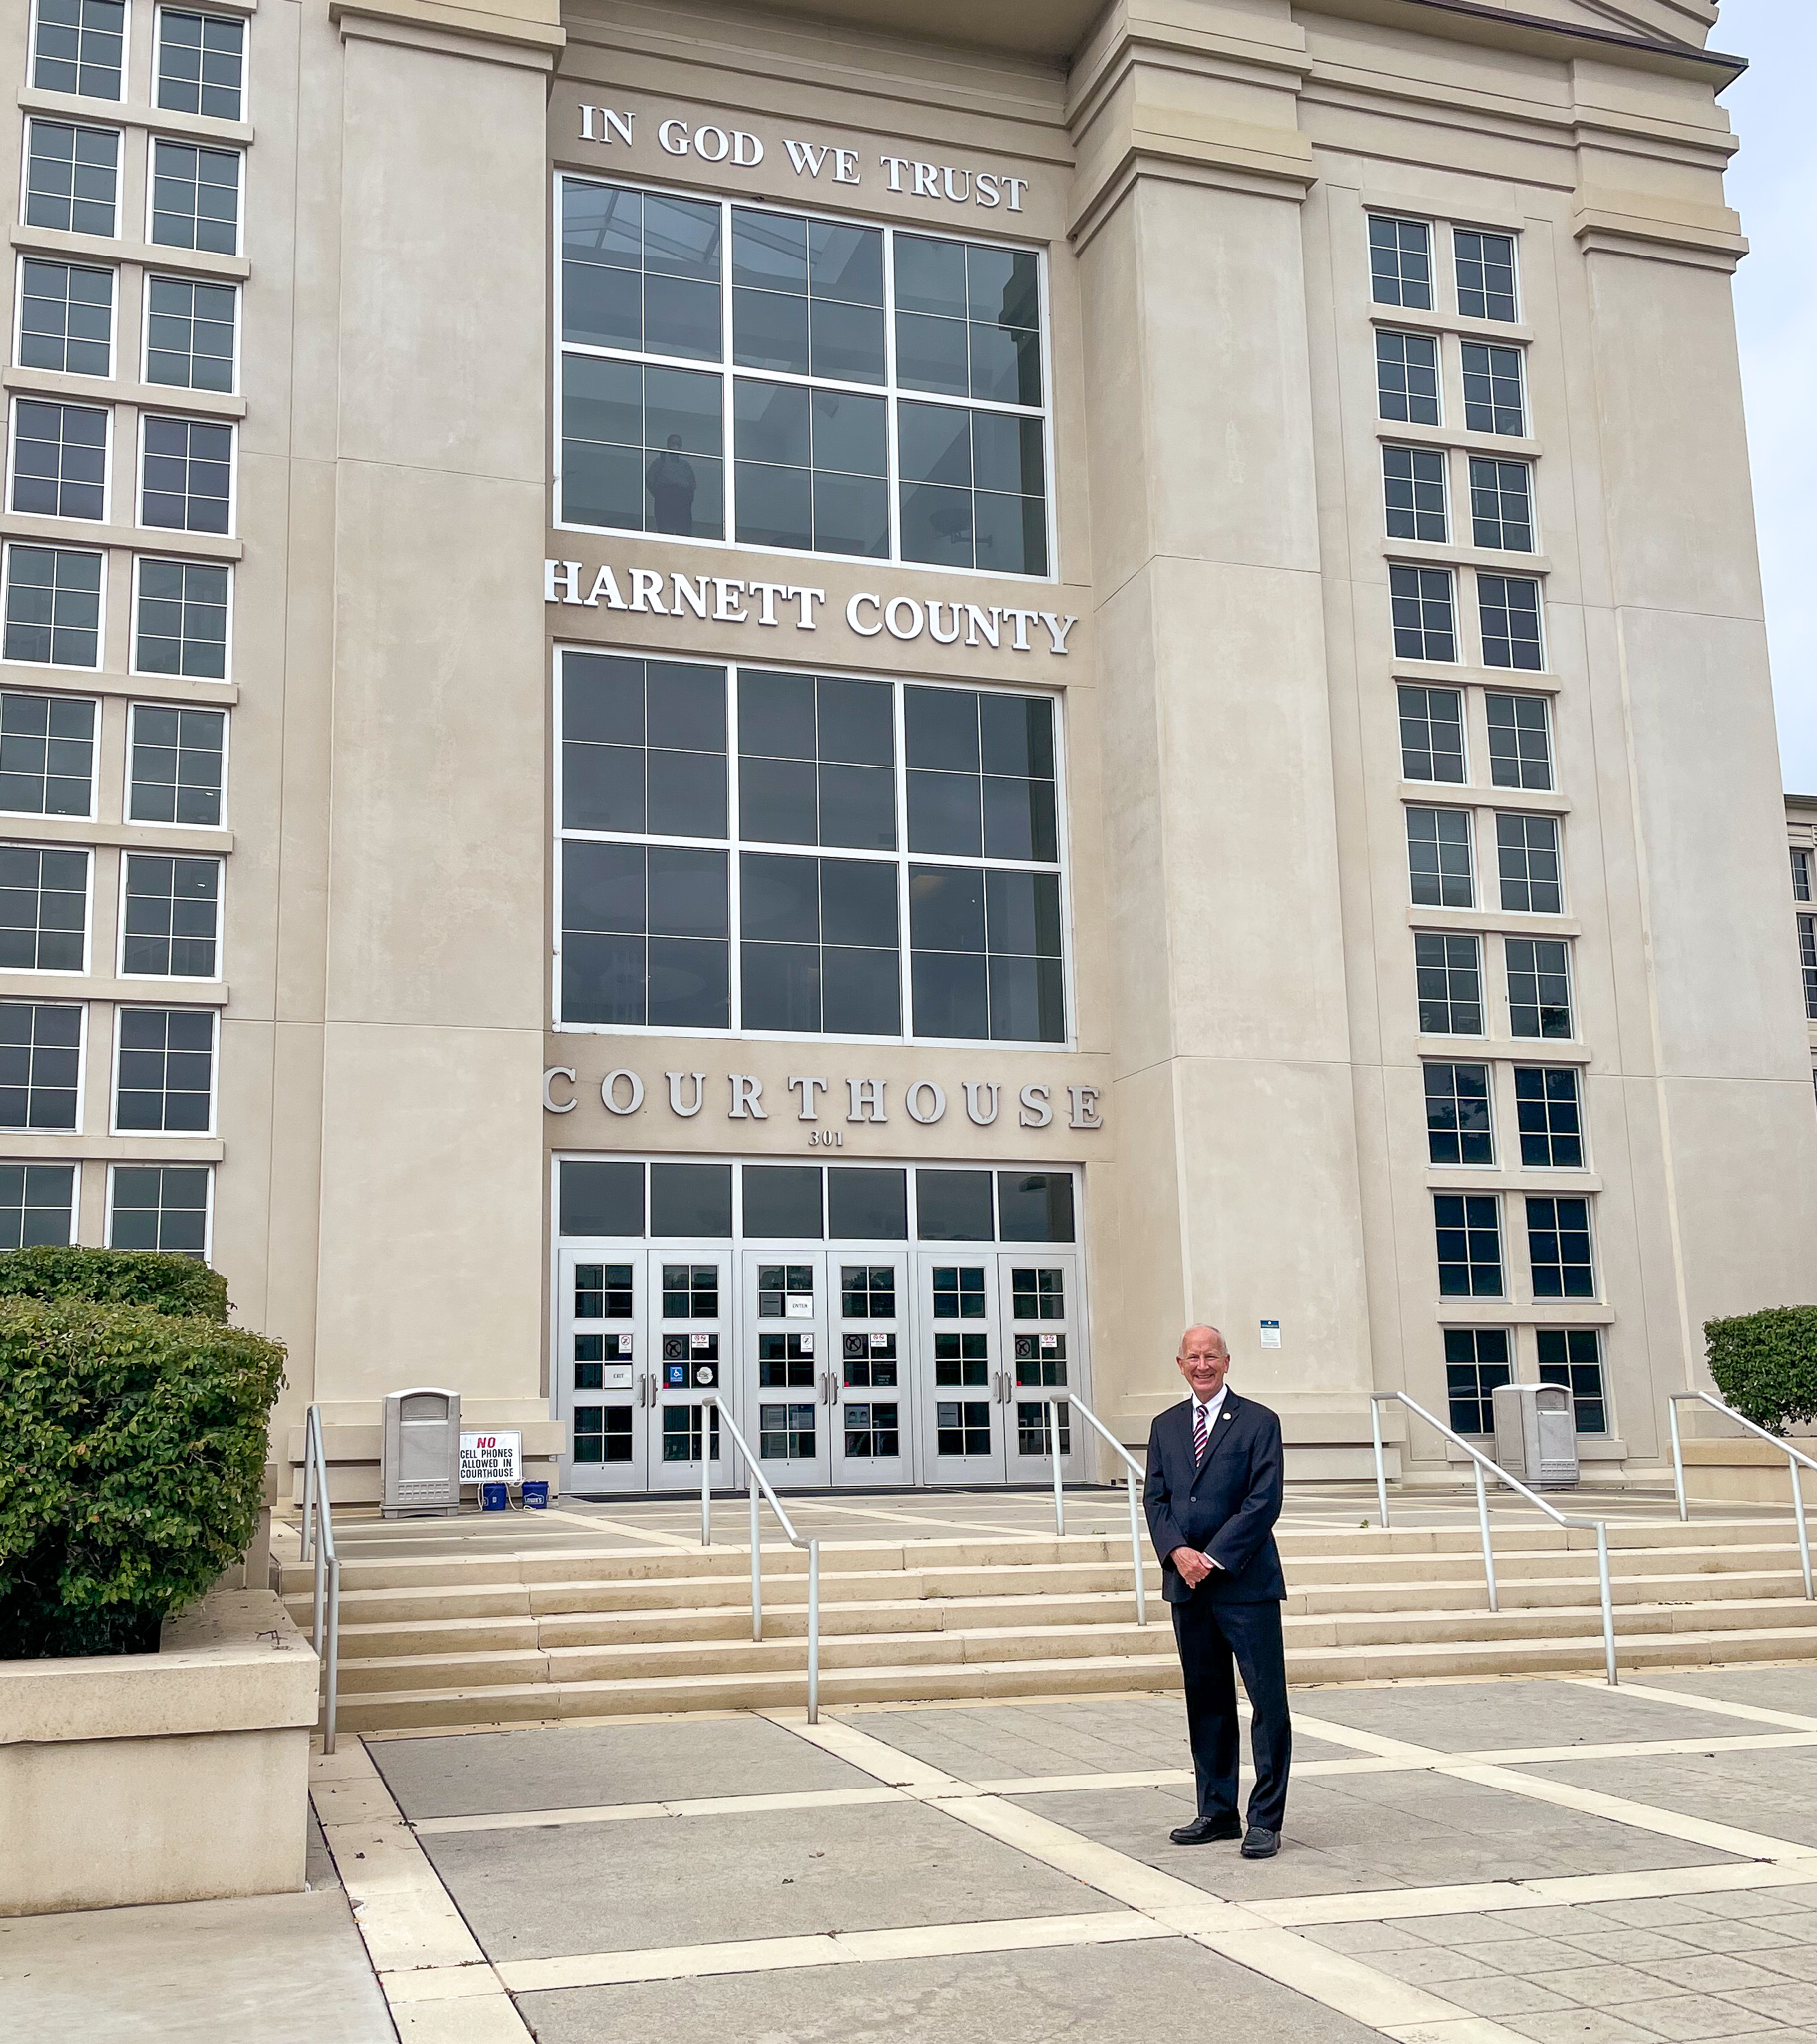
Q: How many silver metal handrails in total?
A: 5